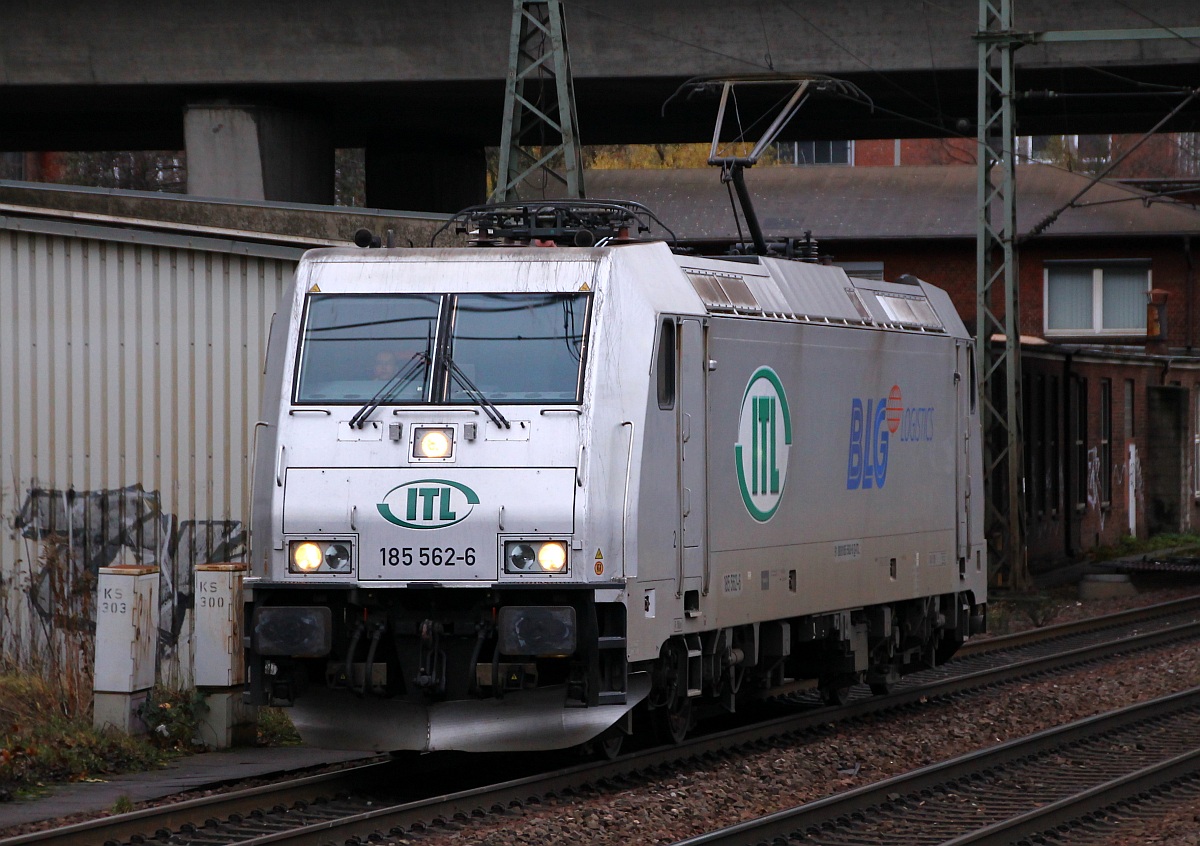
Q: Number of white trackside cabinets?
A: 2